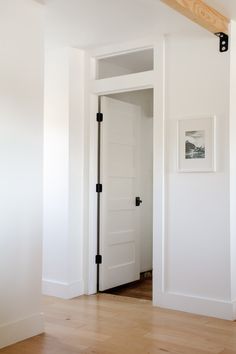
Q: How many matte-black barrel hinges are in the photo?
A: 3